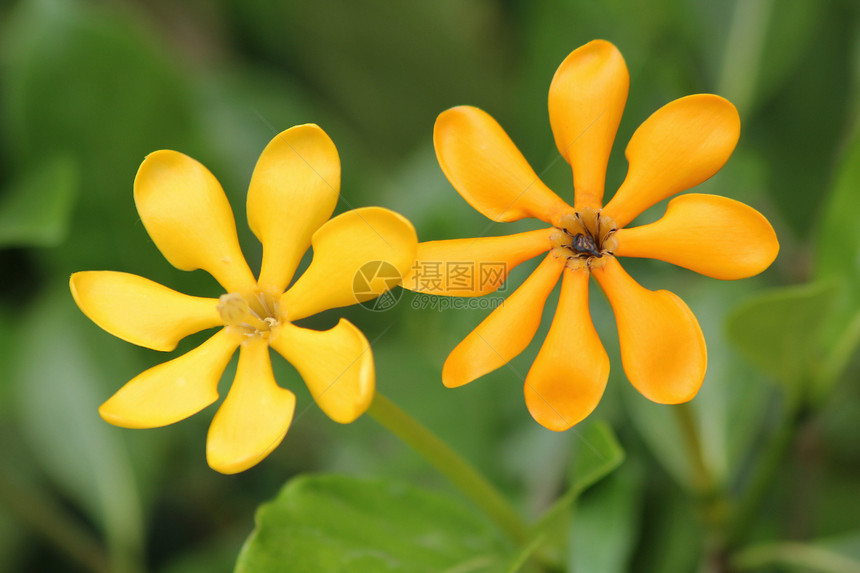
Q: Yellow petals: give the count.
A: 7